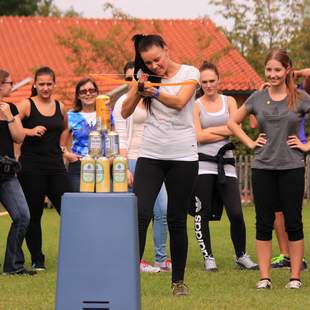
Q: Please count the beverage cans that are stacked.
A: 6